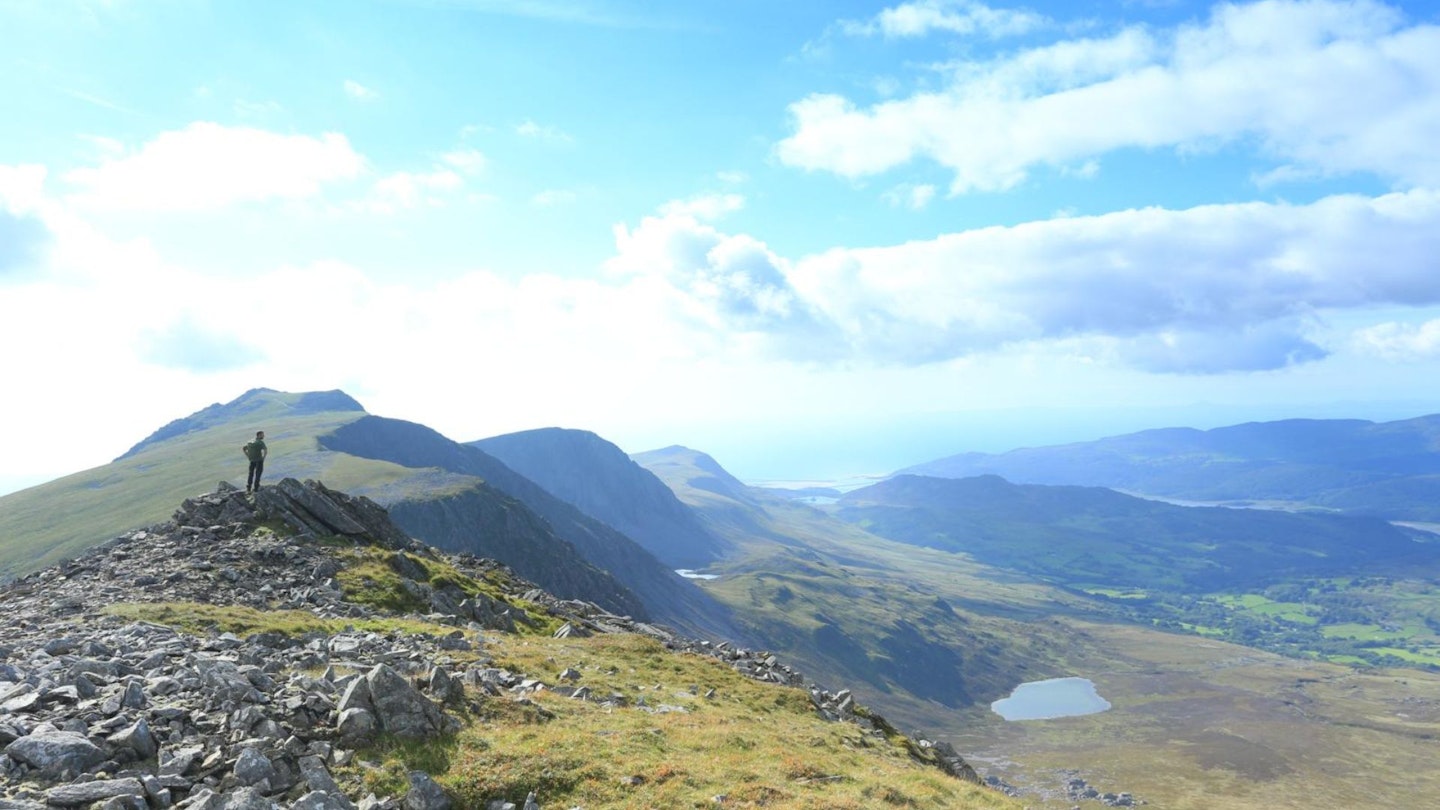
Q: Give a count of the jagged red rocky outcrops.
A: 0